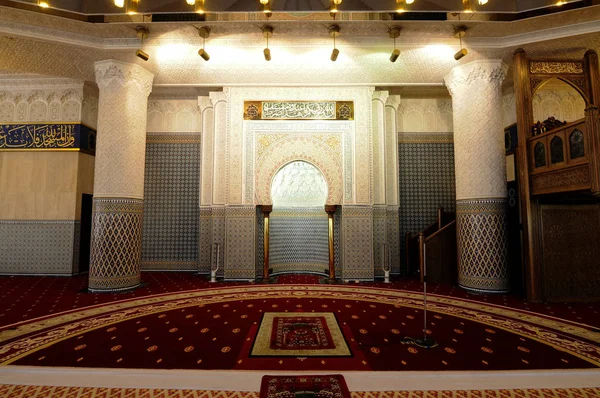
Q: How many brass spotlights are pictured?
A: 6